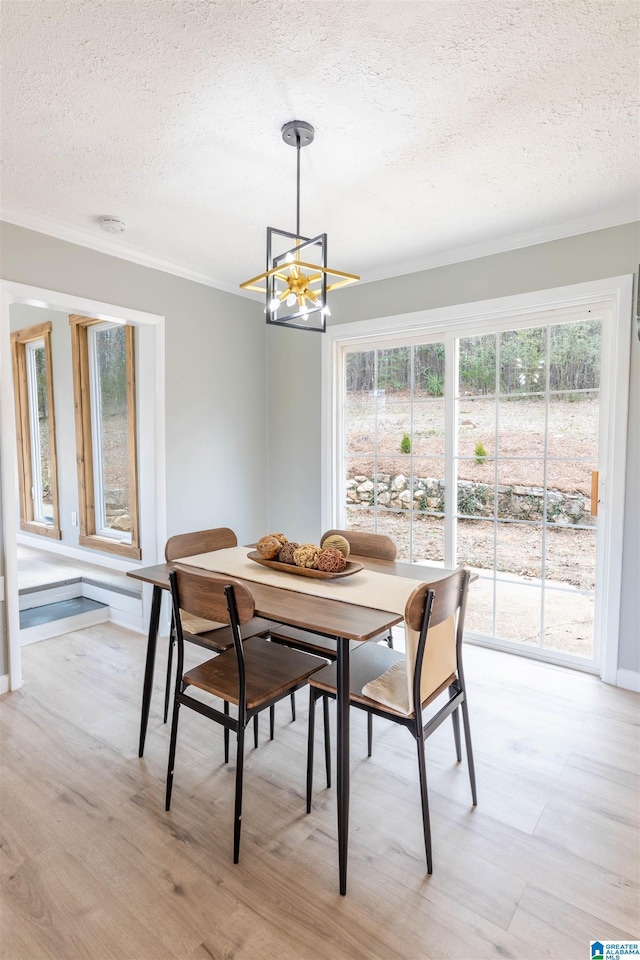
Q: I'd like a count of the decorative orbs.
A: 6